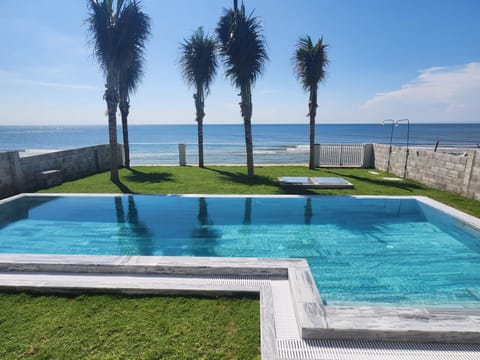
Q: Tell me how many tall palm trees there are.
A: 5